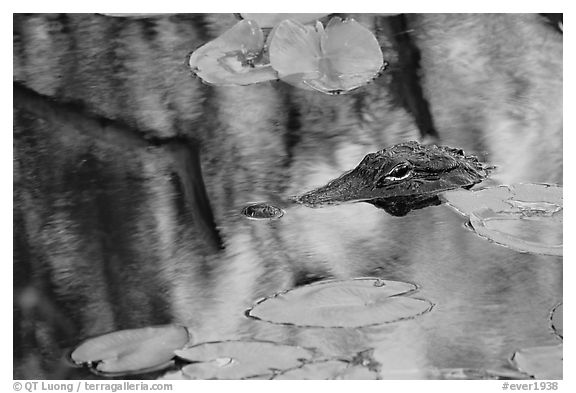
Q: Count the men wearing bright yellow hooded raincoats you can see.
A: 0